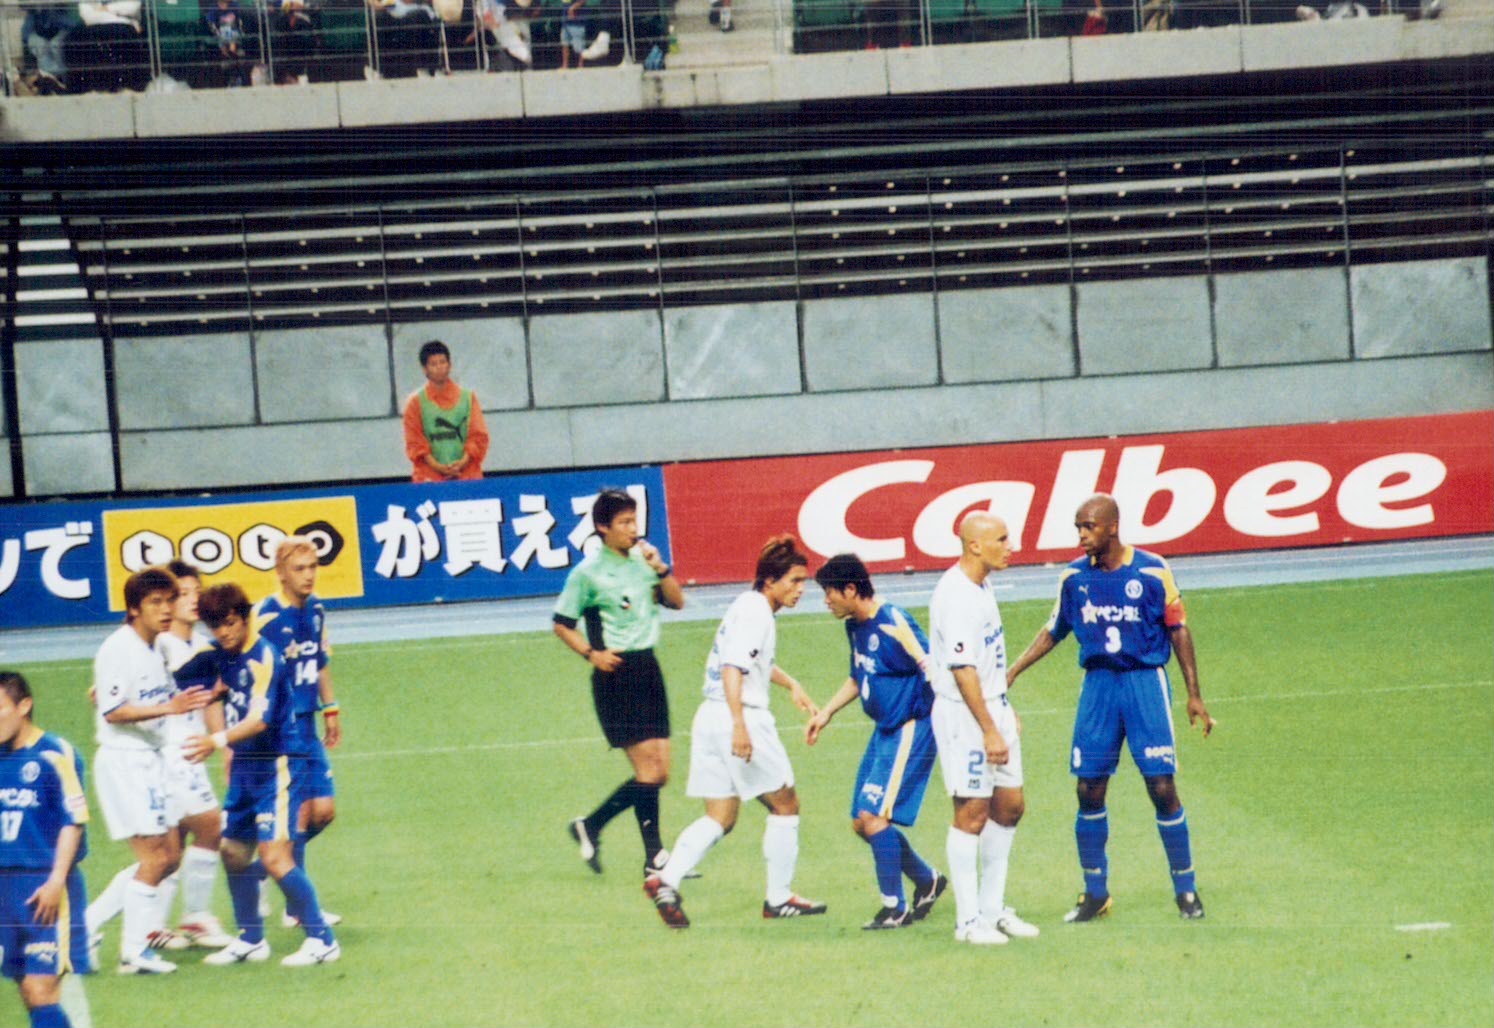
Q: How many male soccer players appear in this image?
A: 9